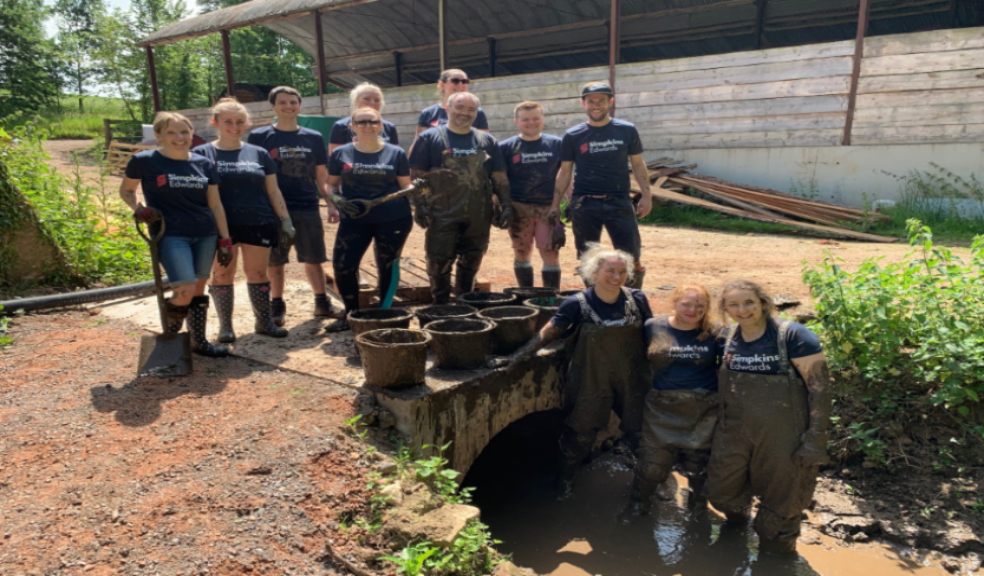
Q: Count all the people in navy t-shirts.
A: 12